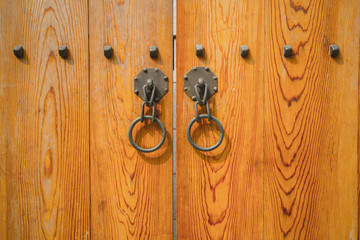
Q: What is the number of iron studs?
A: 8